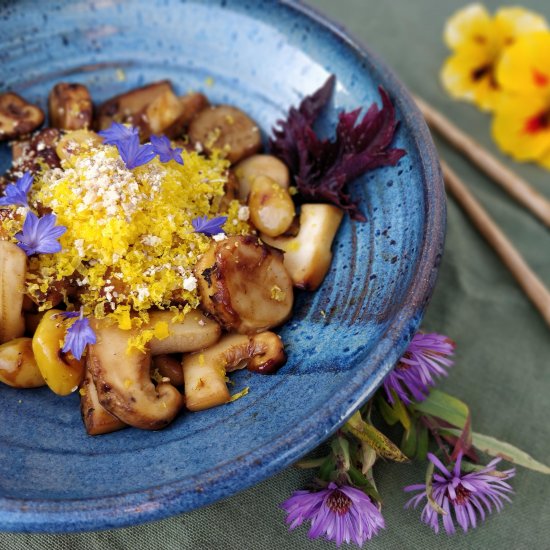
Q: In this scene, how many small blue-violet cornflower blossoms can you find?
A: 7